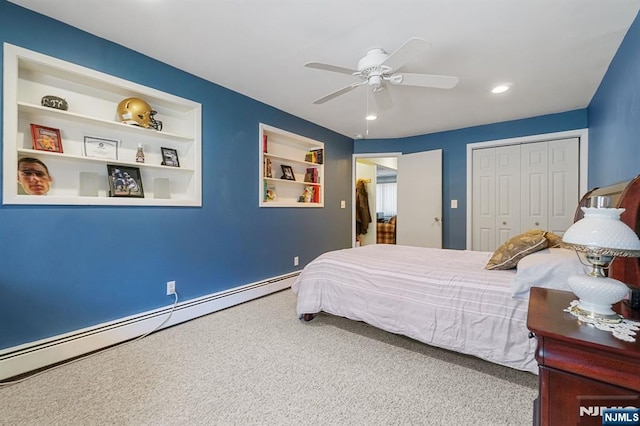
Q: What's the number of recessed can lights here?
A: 2